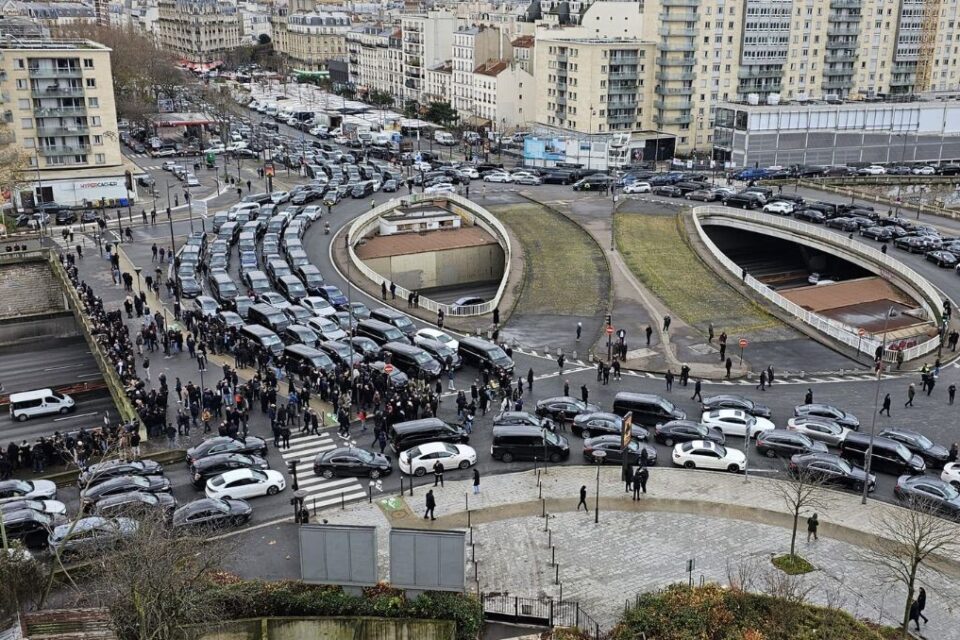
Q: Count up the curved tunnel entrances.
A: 2